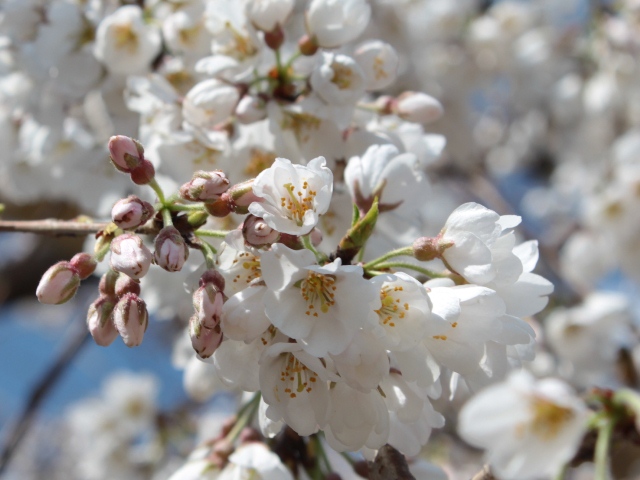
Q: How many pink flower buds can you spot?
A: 12